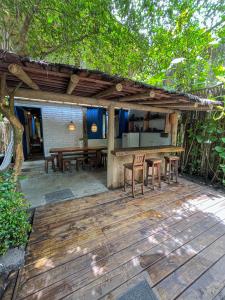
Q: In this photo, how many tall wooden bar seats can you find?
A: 3